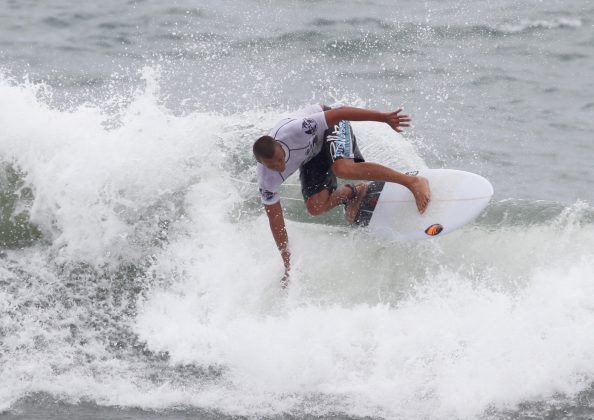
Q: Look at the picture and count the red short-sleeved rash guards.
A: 0